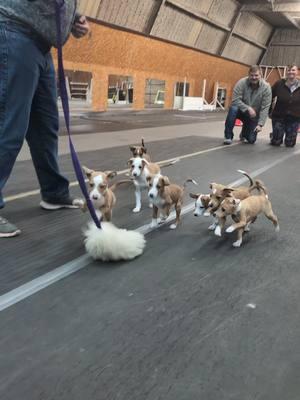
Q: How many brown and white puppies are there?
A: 7